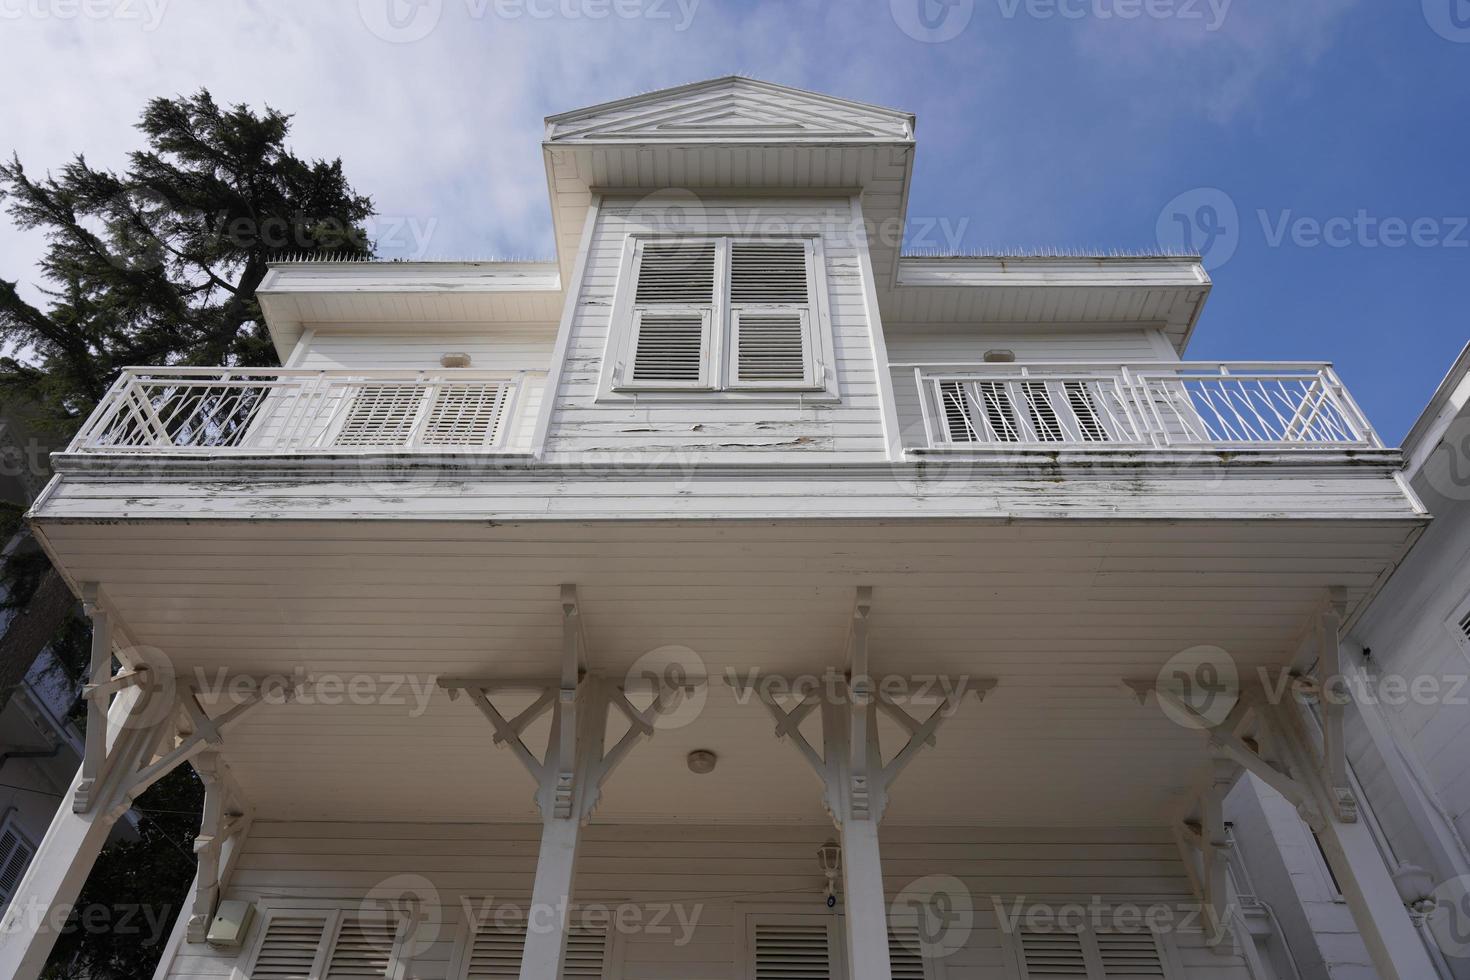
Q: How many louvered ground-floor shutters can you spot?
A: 8